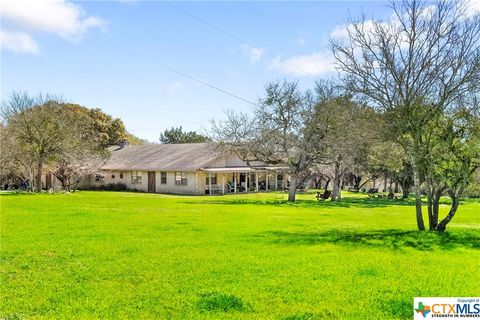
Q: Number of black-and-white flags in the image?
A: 0